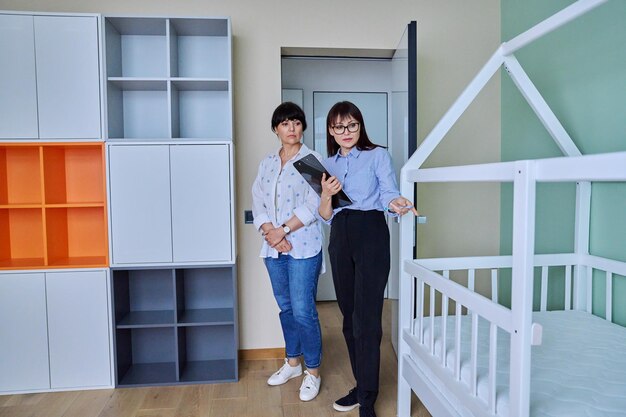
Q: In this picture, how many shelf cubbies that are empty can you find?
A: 12